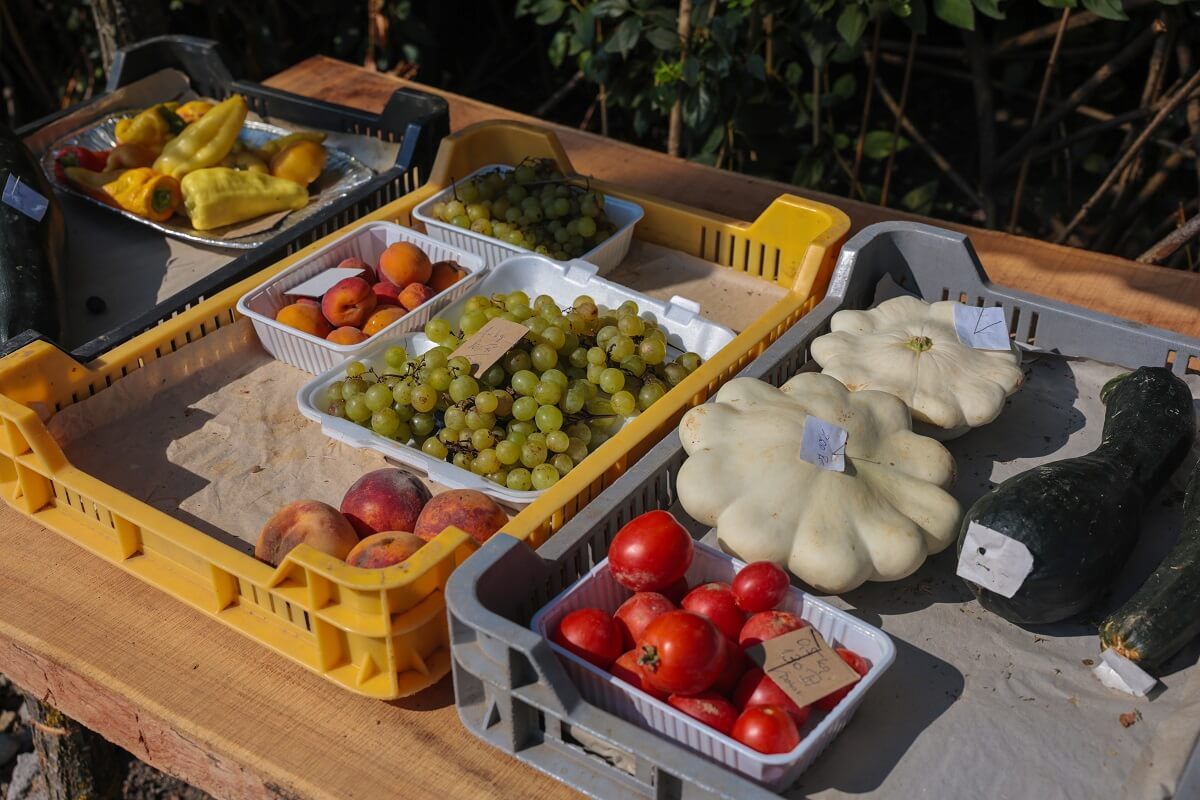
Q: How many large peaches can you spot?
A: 4